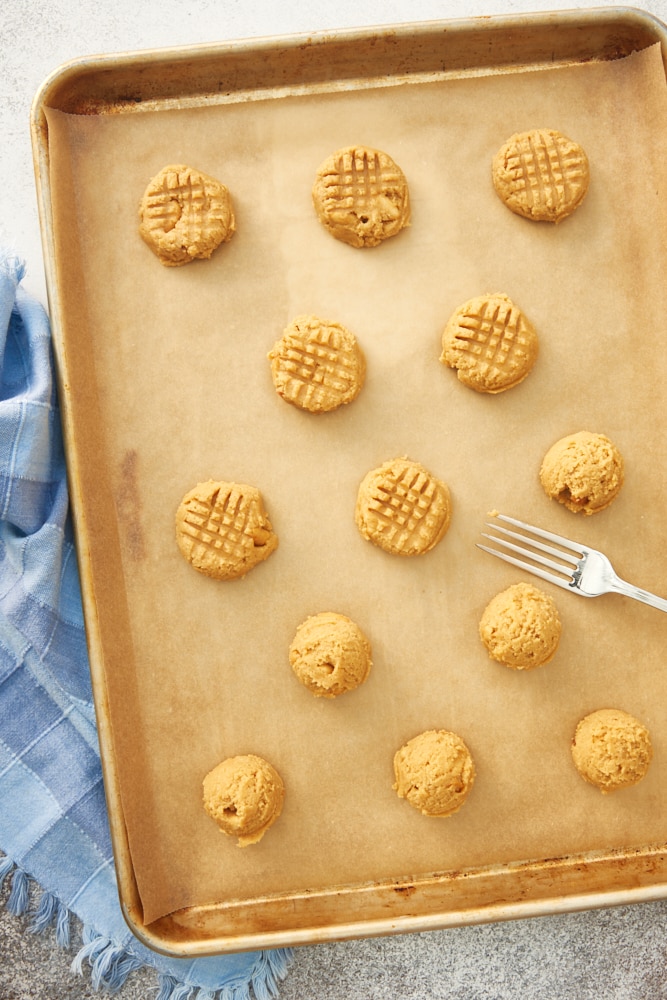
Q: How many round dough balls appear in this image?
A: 6